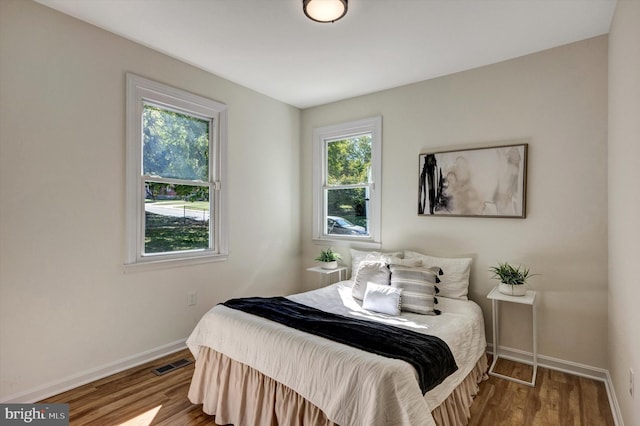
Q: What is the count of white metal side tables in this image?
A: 2